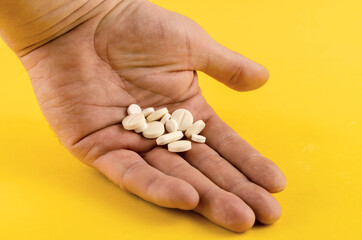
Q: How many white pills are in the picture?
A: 13